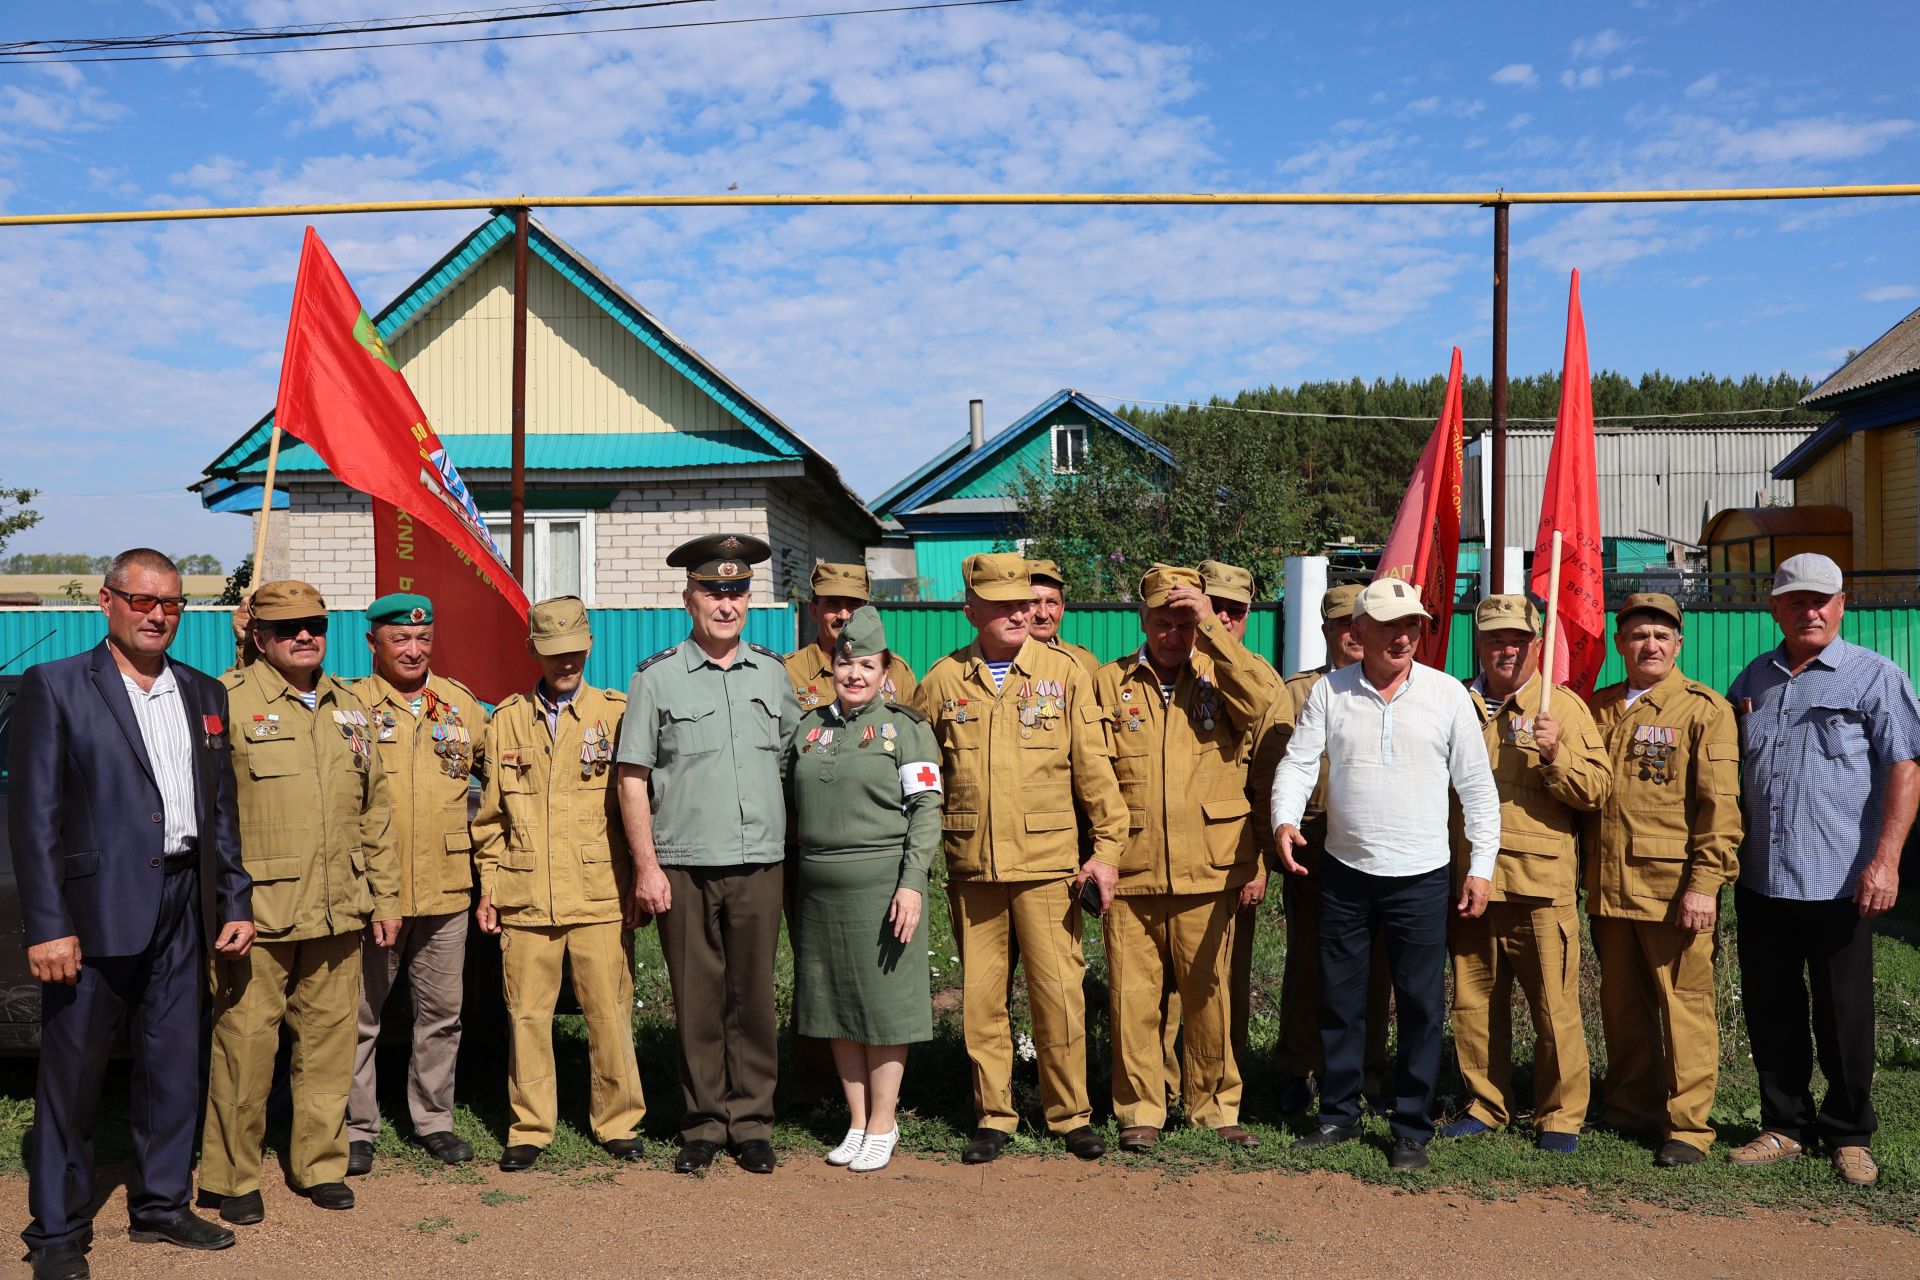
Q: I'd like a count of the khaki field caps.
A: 10